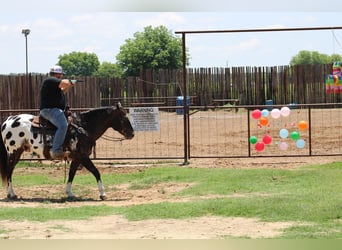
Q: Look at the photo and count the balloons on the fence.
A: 13